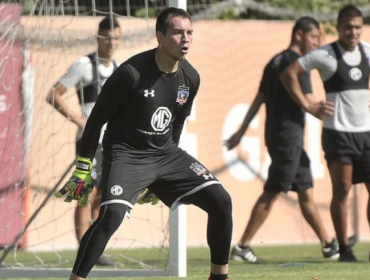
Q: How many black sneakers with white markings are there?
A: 2